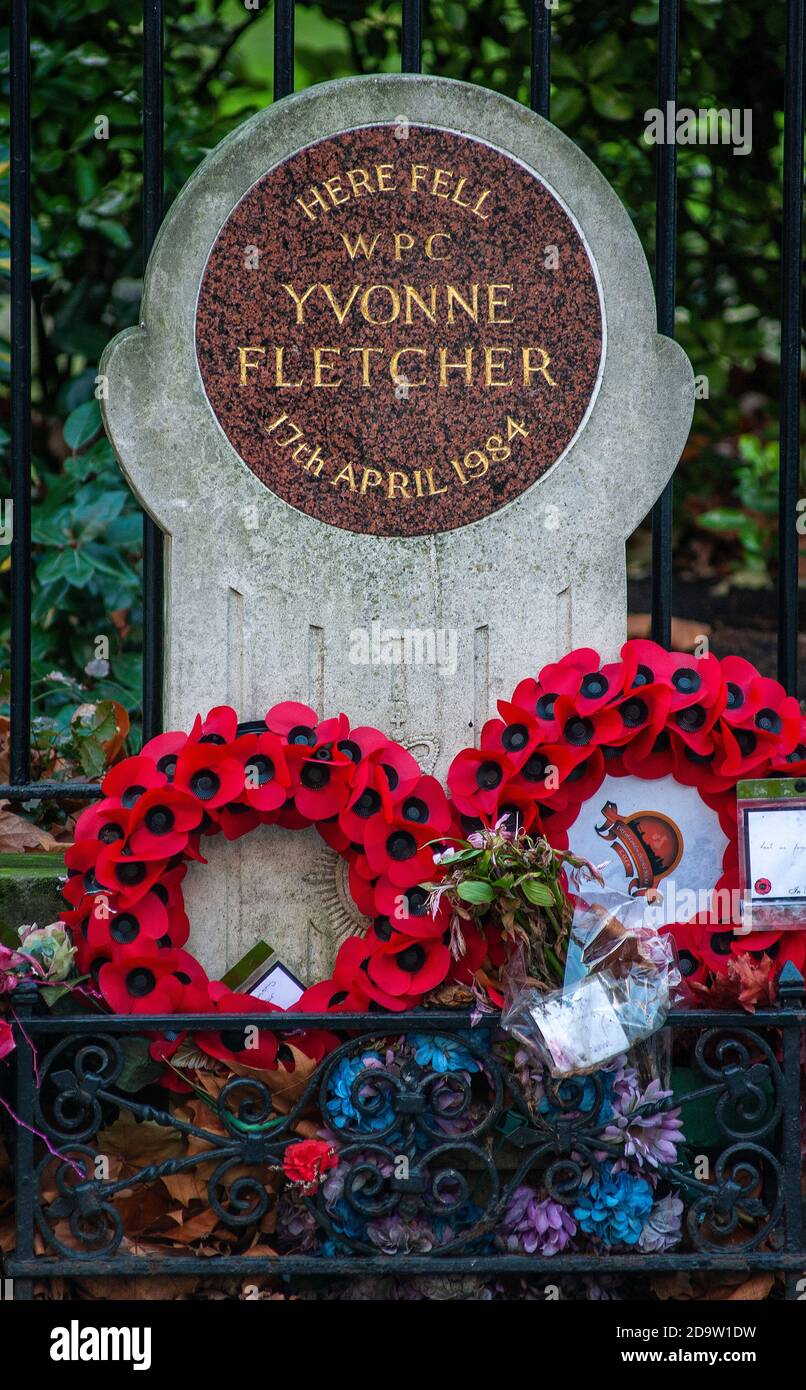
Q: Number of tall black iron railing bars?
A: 7